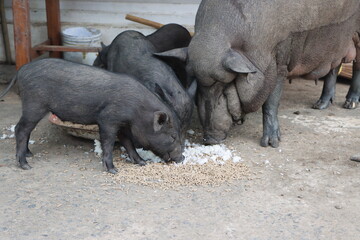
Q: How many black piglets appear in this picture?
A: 3